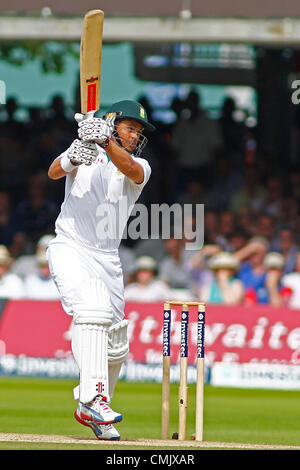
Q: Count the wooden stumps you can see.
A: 3